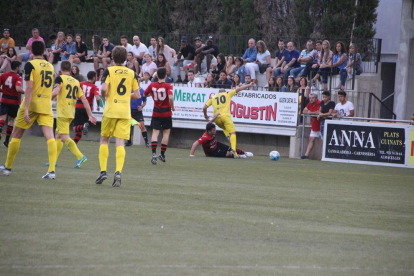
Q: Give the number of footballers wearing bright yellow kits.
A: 4